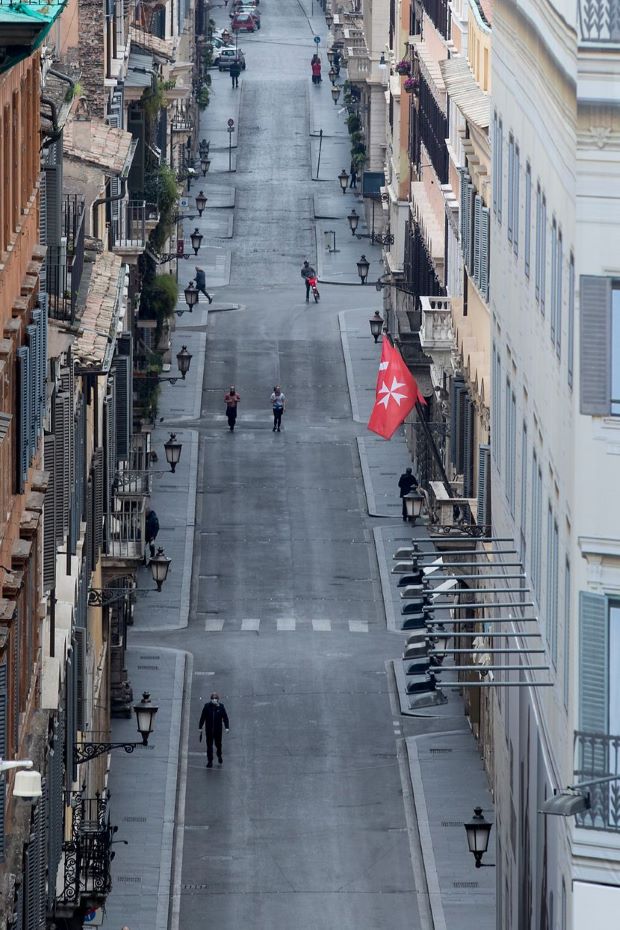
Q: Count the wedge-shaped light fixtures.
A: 12